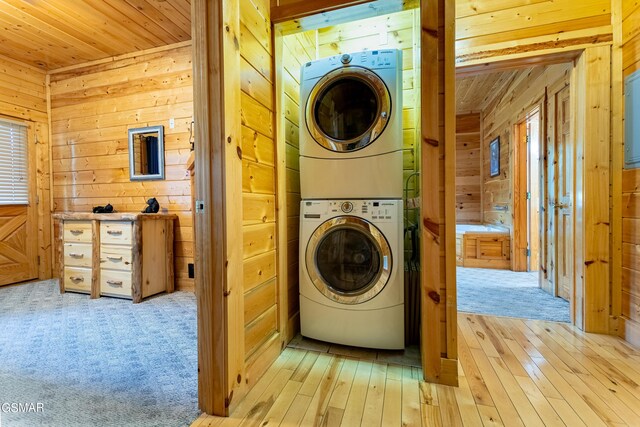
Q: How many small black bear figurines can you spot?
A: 2